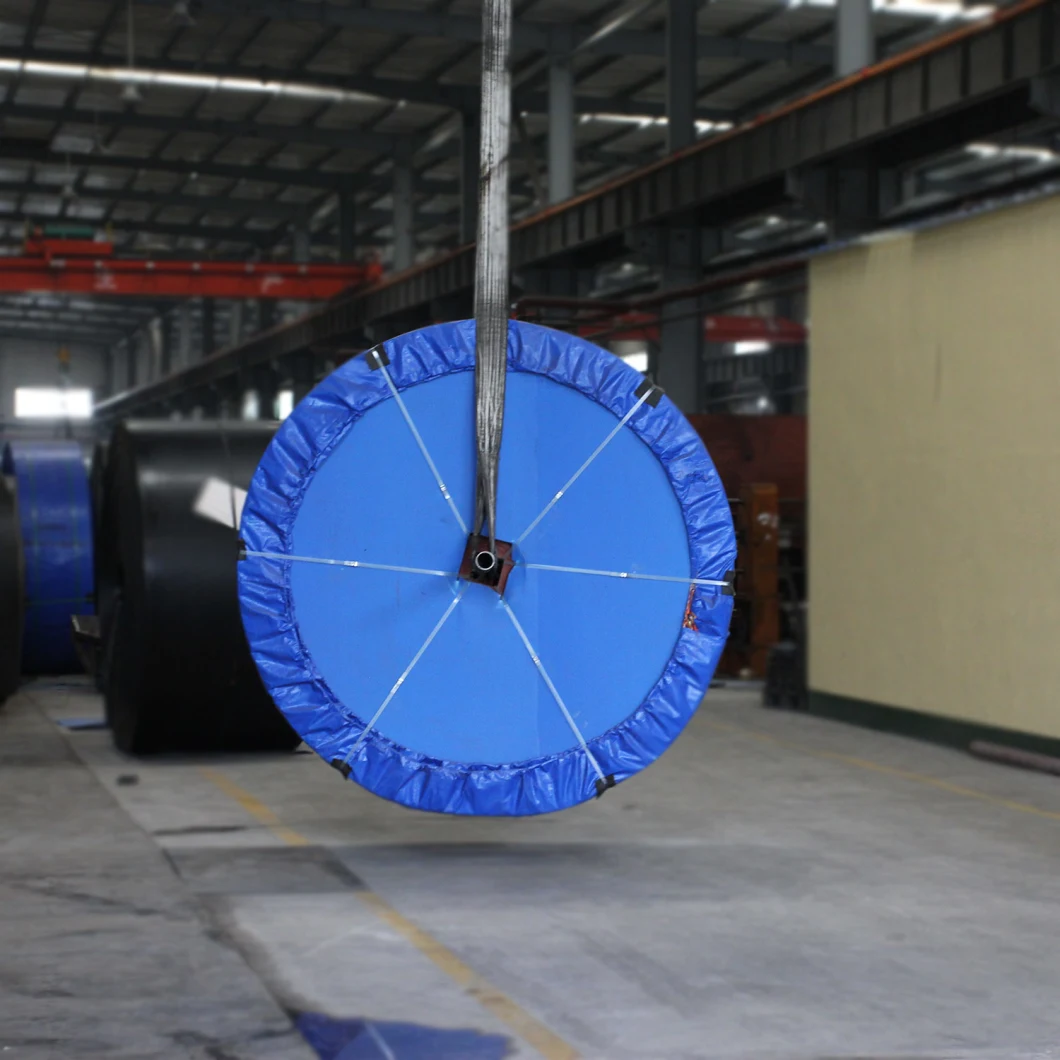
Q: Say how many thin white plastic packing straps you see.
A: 6